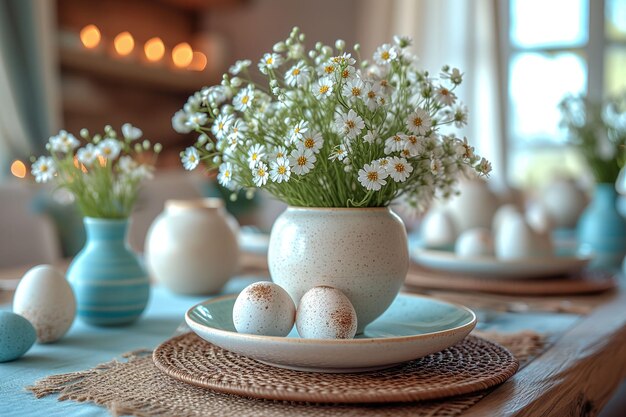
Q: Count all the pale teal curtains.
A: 1